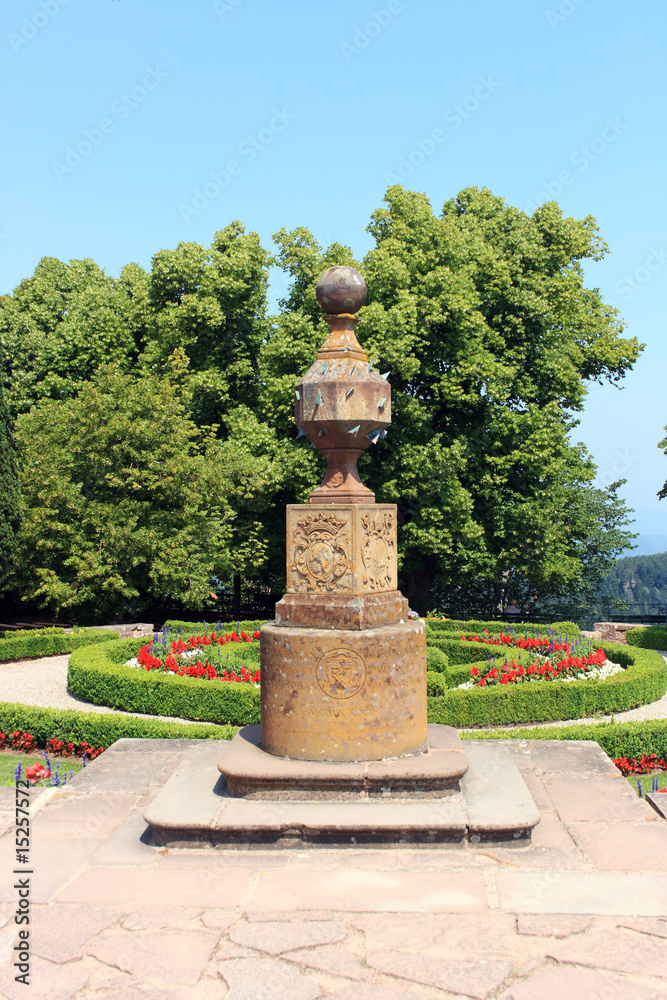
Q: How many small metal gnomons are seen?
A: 14